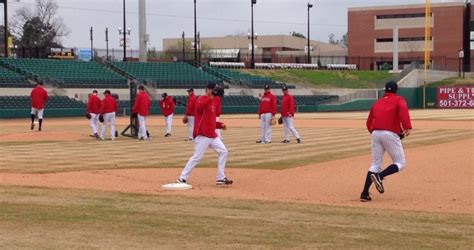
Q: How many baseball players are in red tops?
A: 11